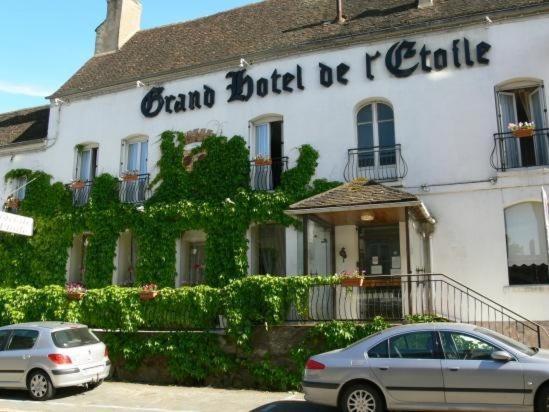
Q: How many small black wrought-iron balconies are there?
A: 5